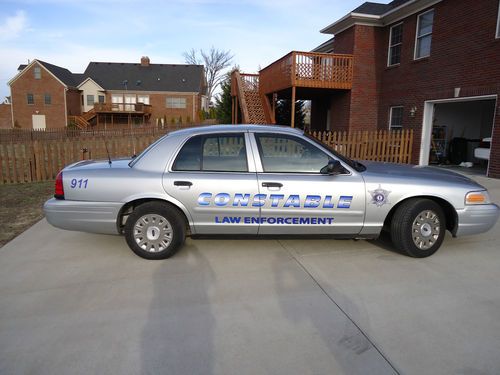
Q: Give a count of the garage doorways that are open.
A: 1